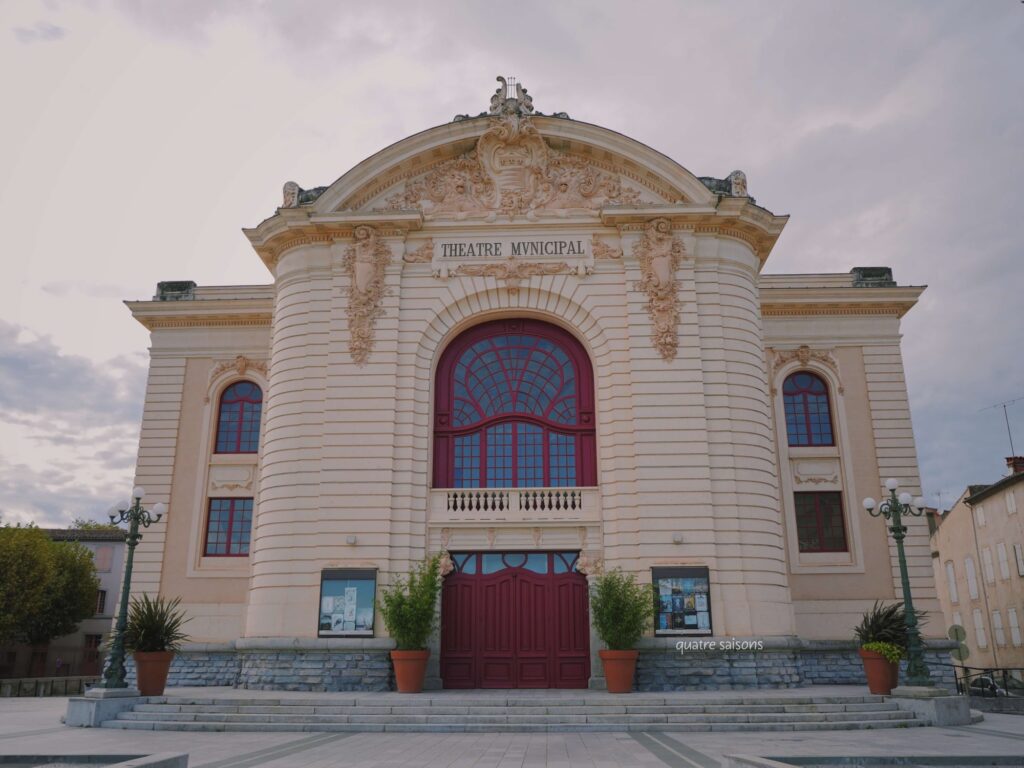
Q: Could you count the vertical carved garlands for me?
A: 2